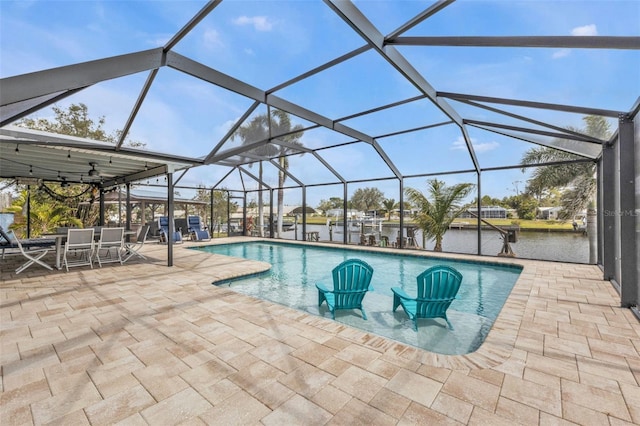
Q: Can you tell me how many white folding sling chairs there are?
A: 4